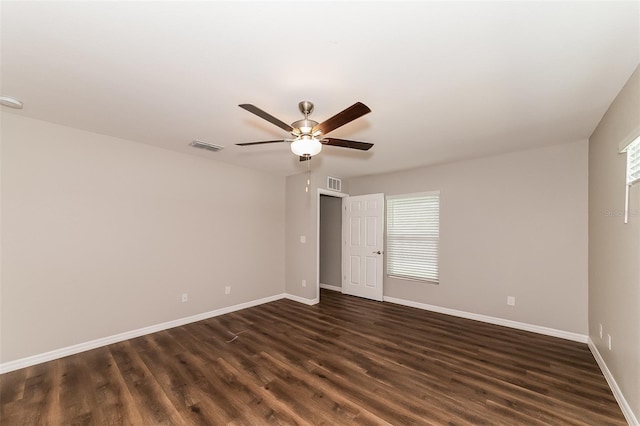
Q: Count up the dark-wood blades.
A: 5